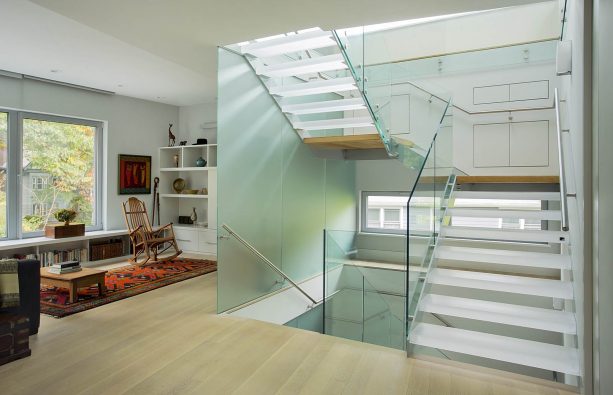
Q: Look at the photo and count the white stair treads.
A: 12